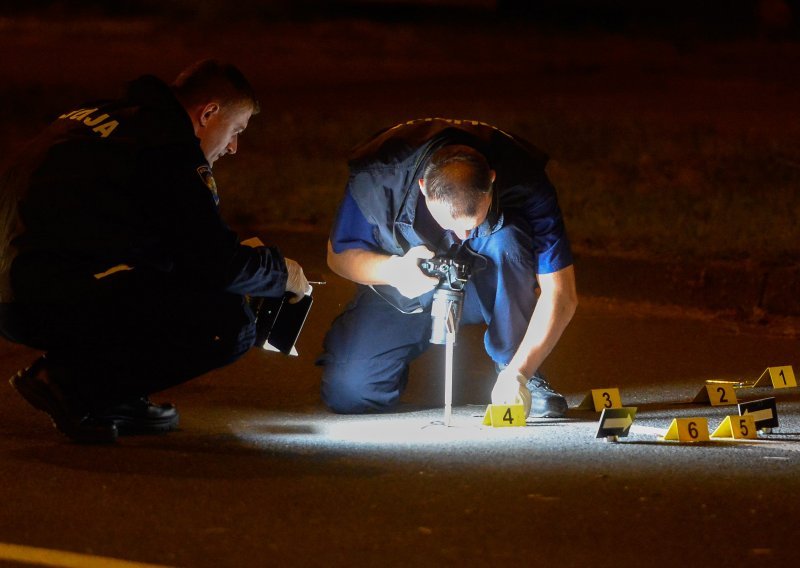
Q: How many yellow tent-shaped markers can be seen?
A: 6